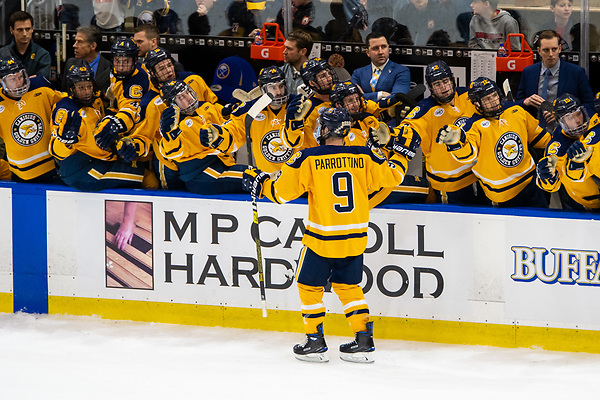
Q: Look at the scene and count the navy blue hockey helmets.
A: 12